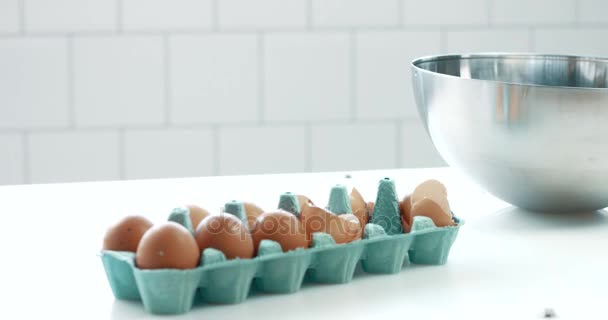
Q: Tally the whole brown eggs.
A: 6